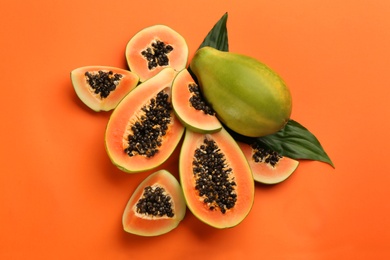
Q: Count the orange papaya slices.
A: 7